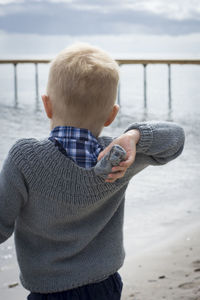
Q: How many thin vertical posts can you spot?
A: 5